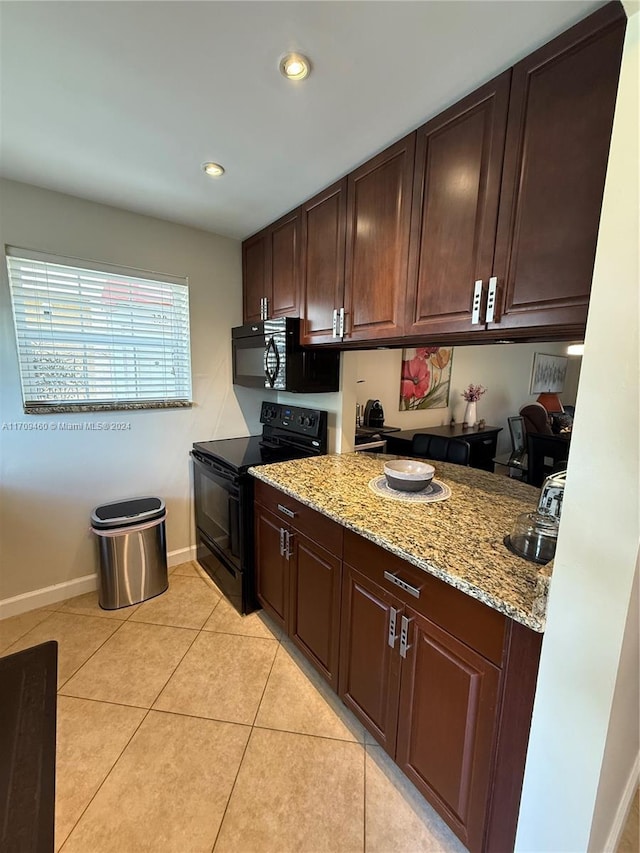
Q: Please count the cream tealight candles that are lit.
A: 0